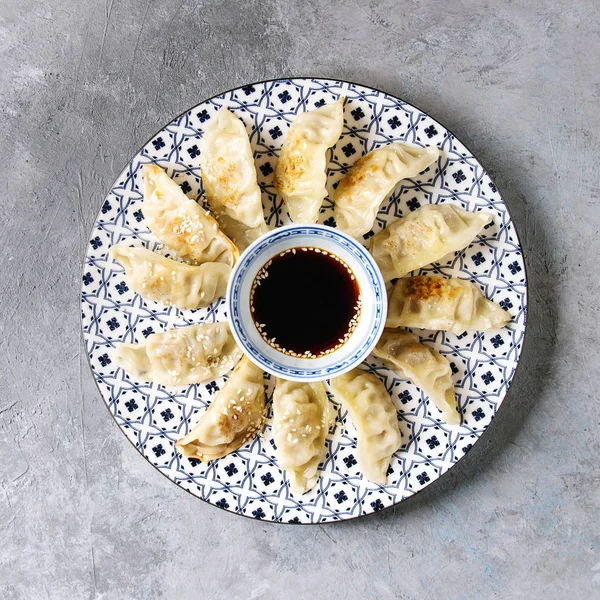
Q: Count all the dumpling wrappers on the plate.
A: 12